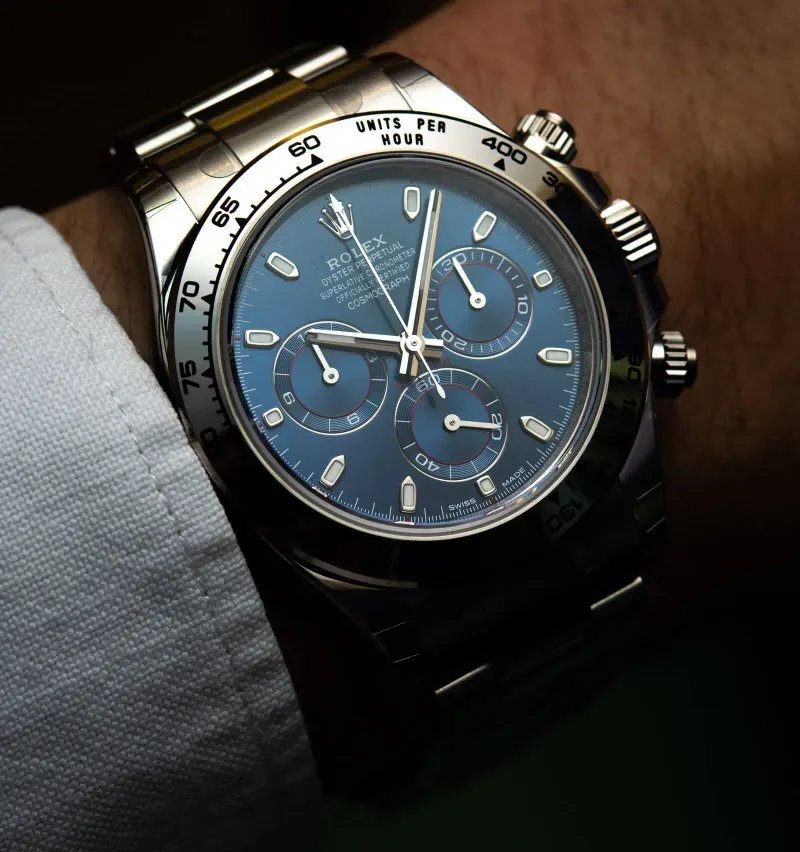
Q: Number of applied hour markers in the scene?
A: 11